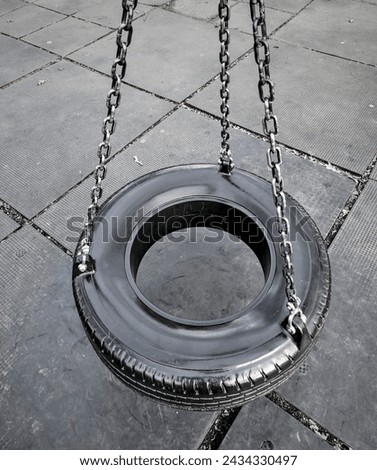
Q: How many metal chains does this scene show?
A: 3